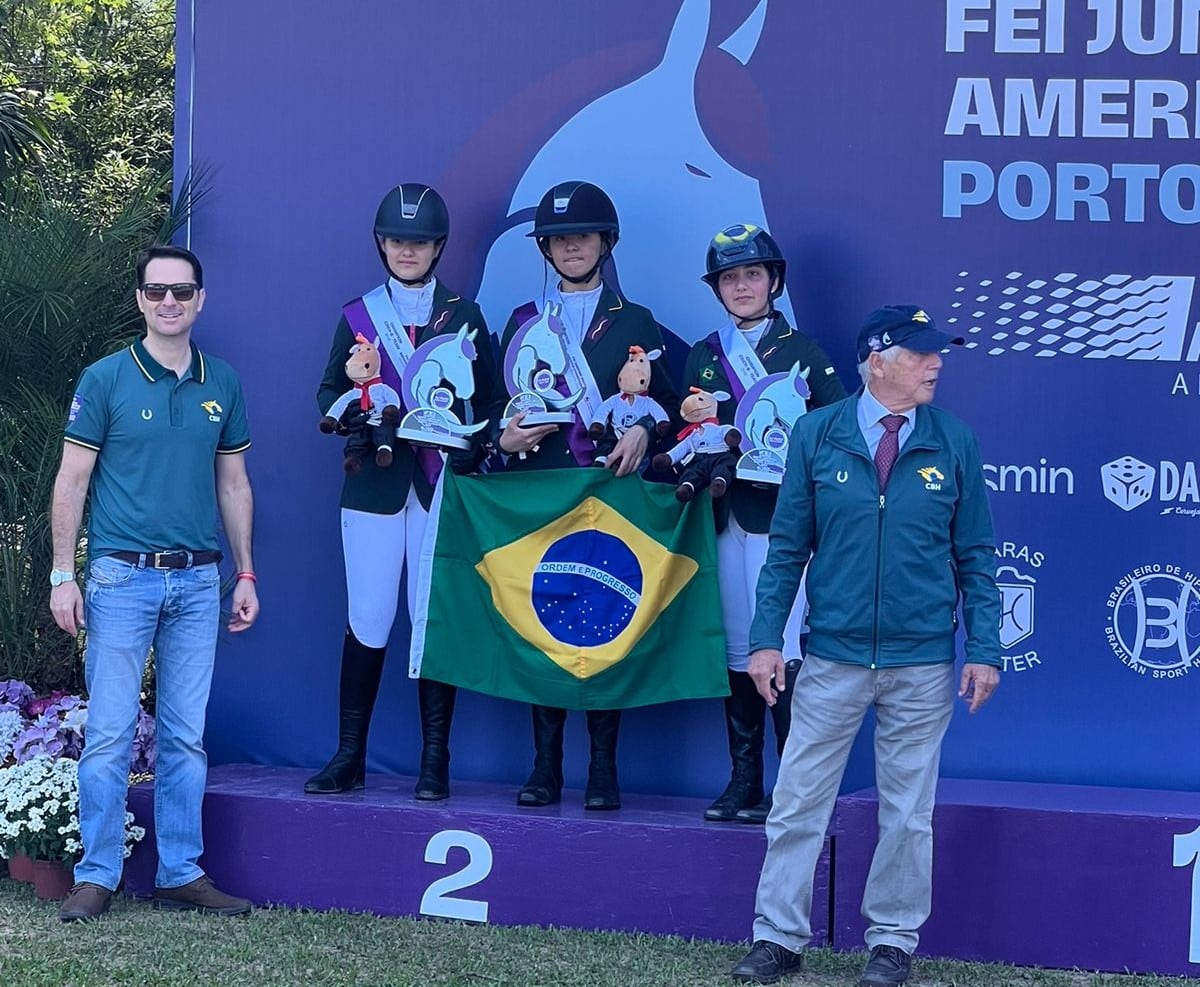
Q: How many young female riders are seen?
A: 3